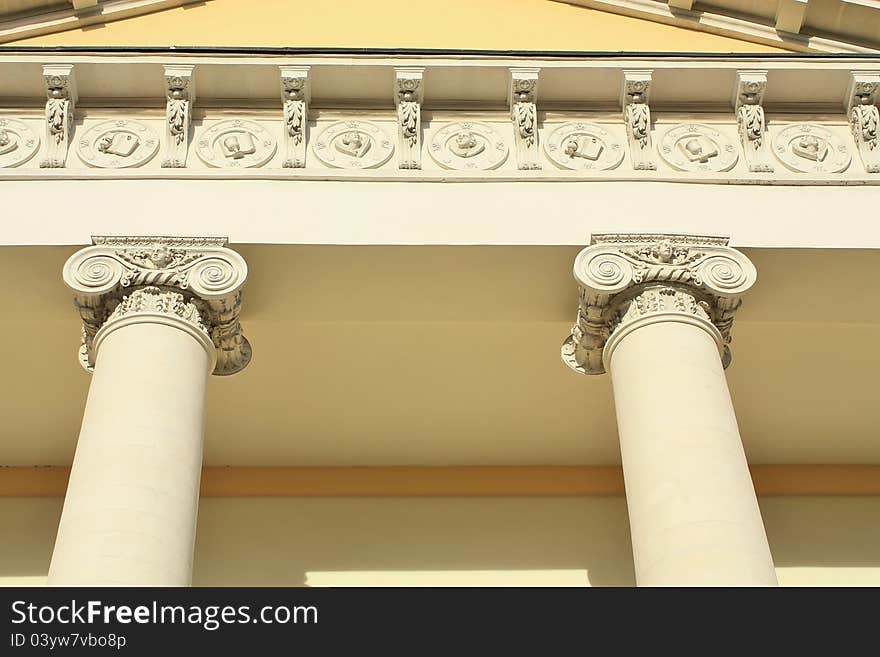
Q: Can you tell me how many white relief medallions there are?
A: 8